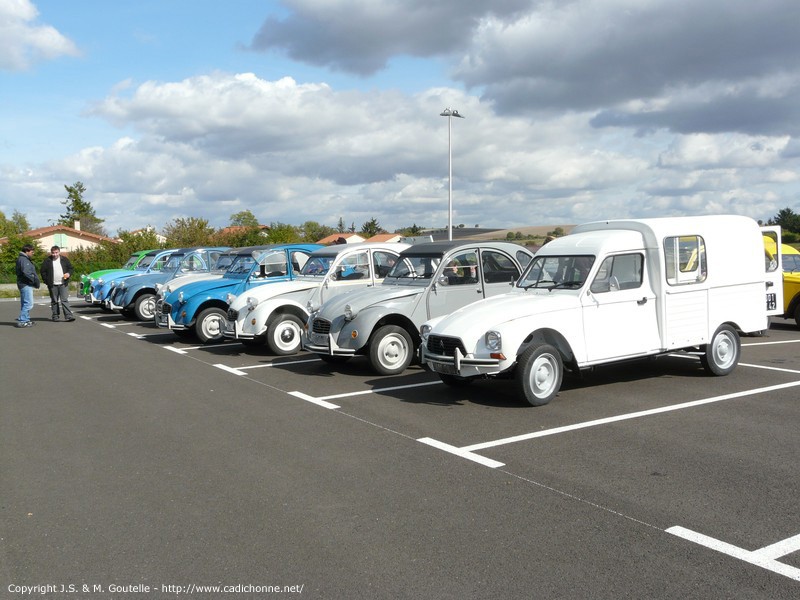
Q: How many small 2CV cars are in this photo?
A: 7